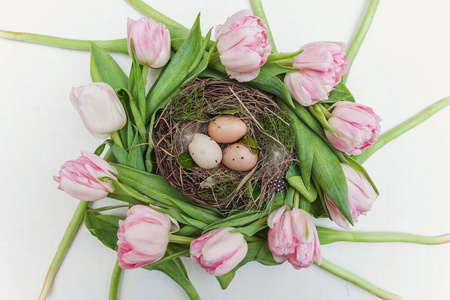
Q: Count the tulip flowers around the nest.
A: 10